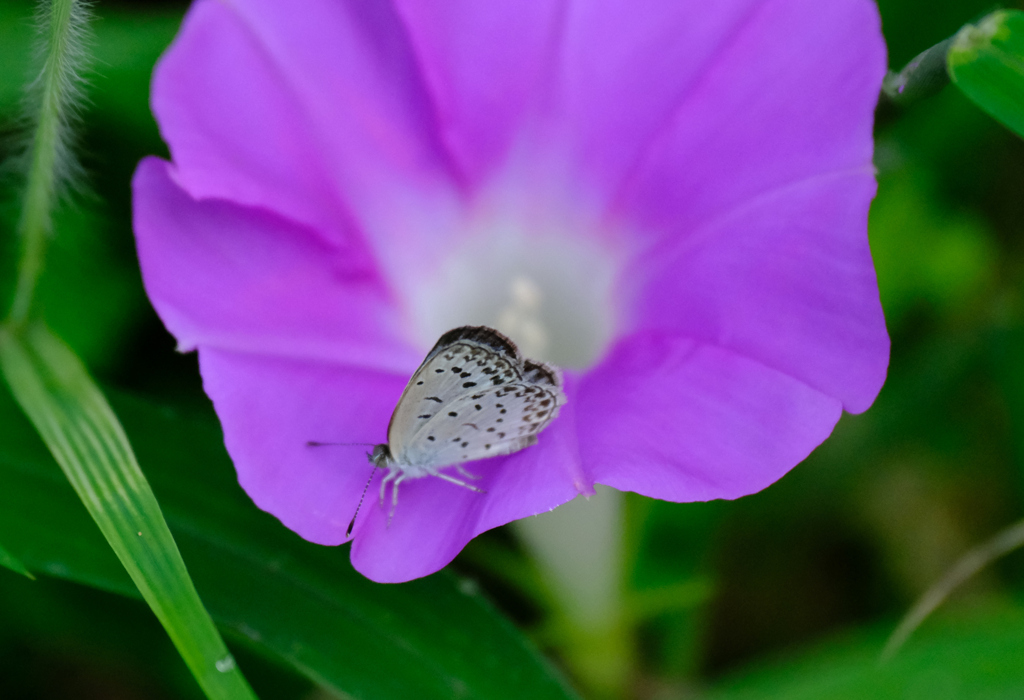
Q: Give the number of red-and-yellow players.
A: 0